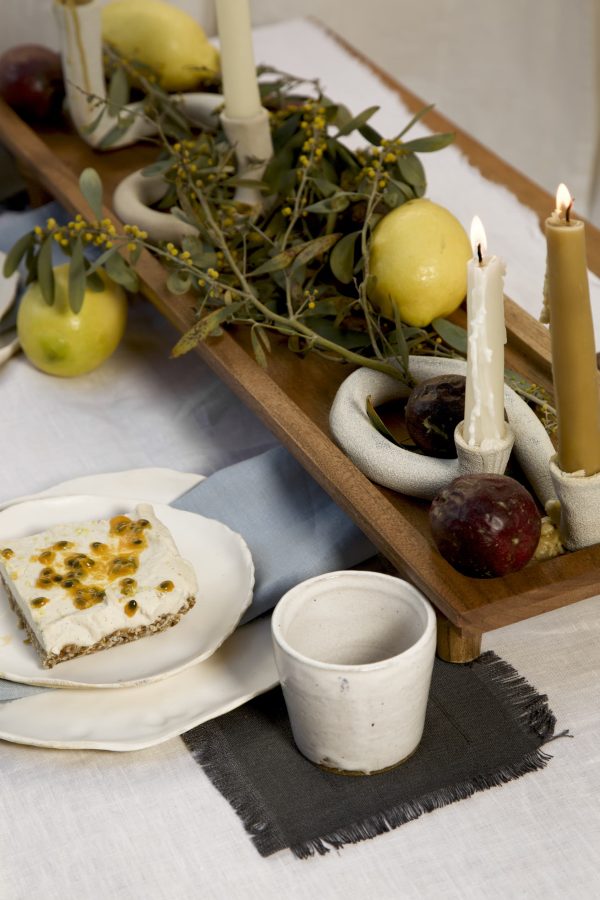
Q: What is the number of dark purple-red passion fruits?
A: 3